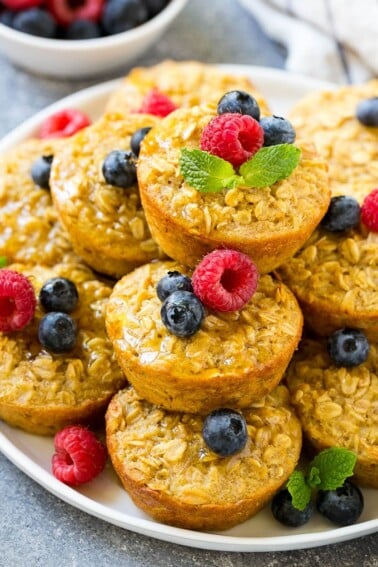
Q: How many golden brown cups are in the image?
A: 10